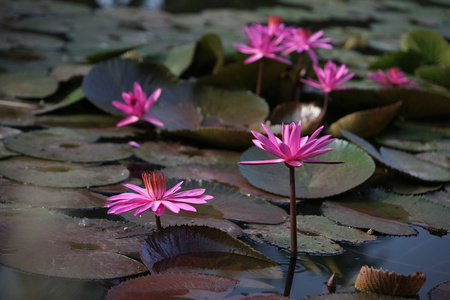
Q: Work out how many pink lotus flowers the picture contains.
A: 8